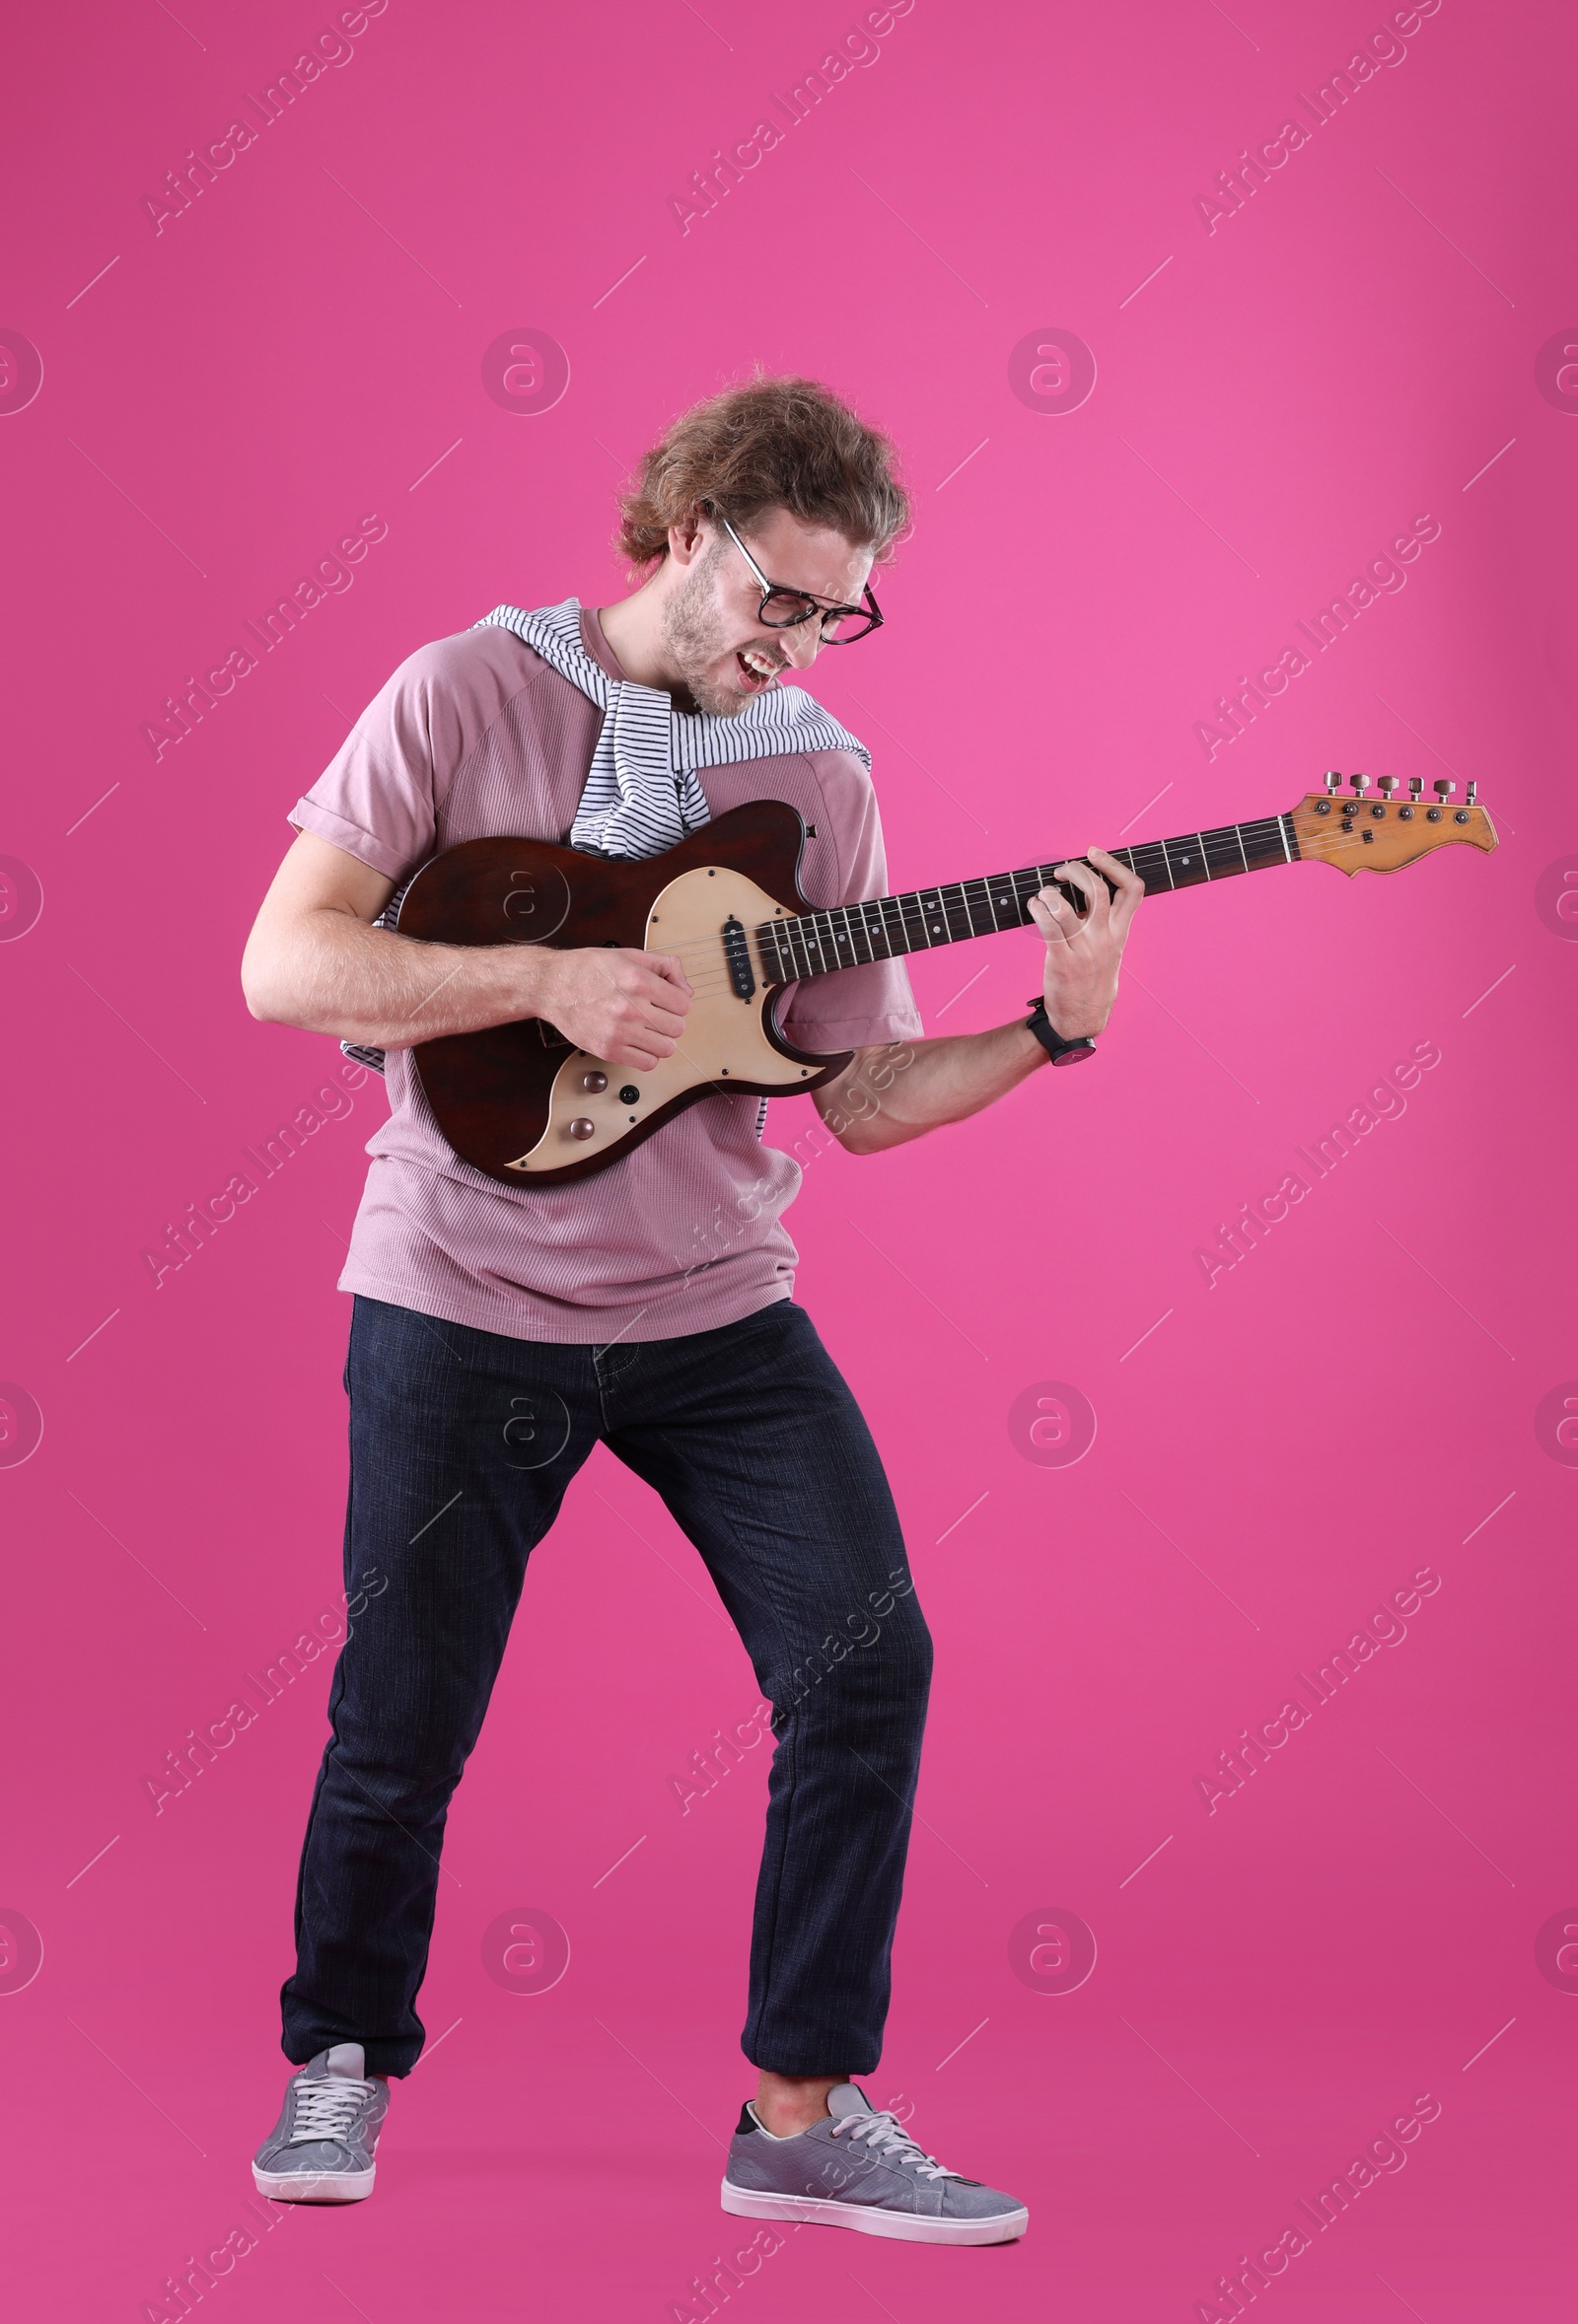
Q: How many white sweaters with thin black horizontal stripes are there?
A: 1